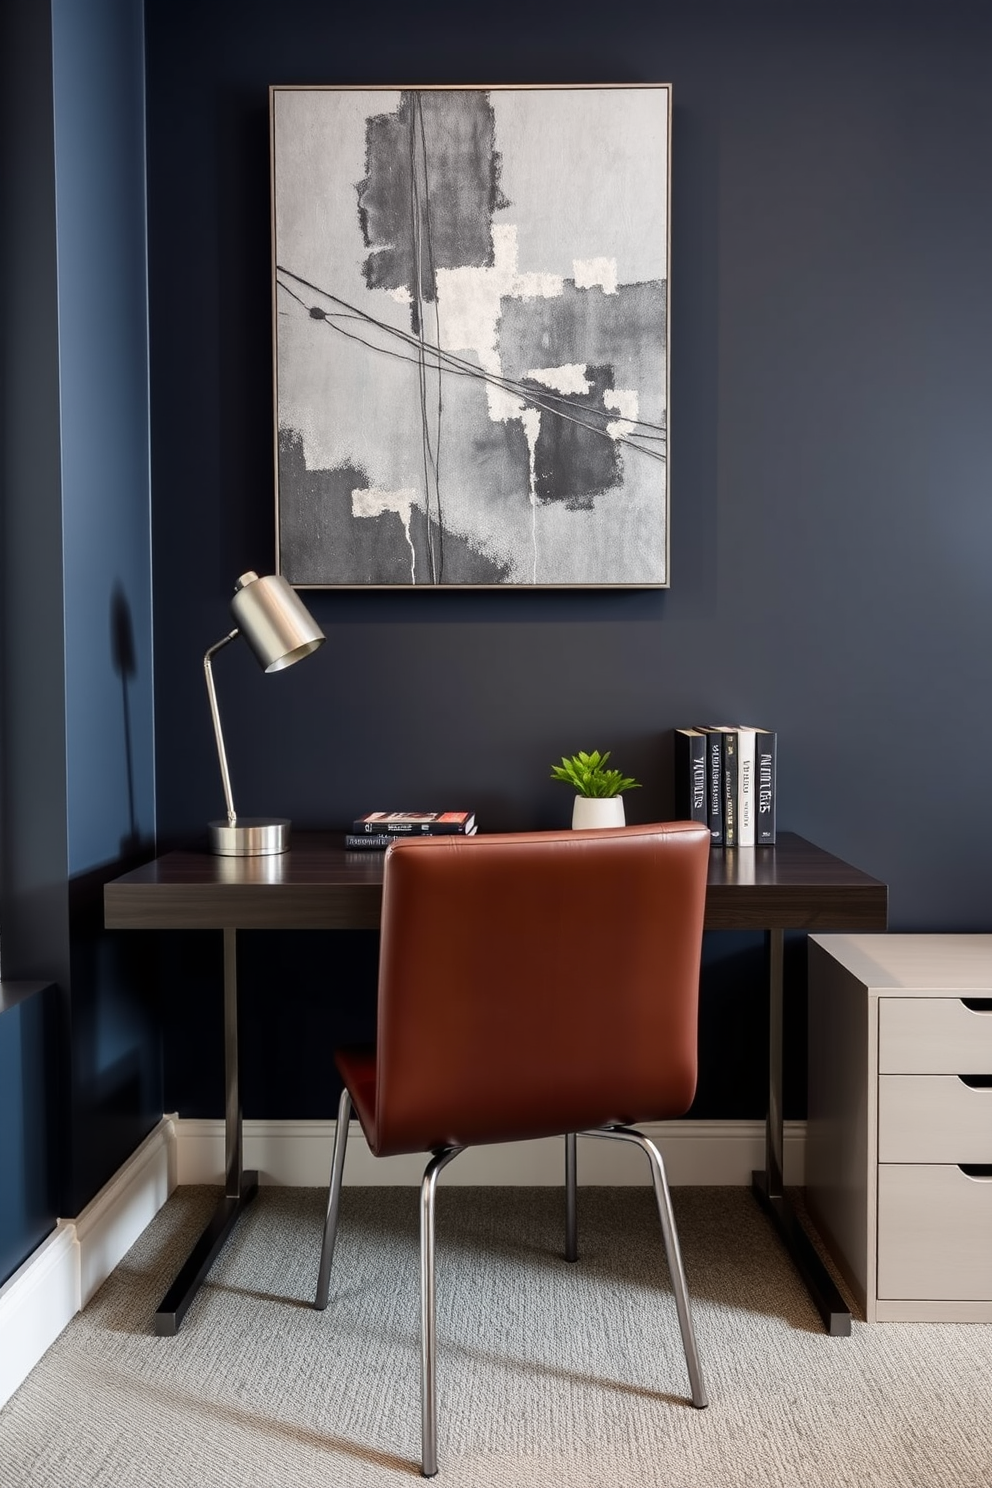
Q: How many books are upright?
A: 5